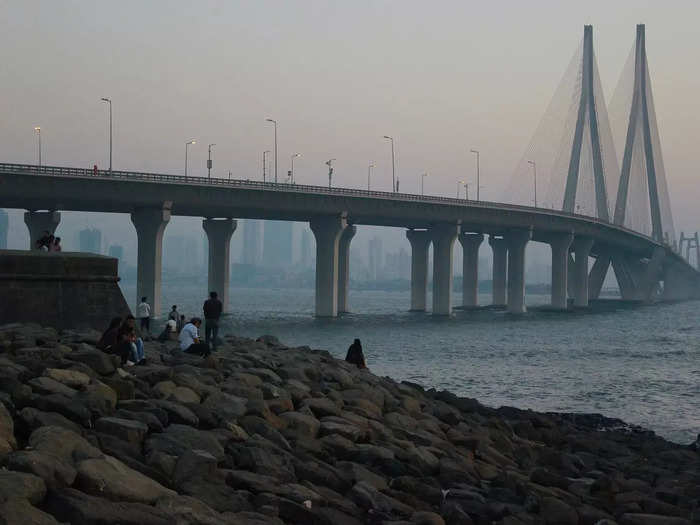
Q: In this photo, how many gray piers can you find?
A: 12